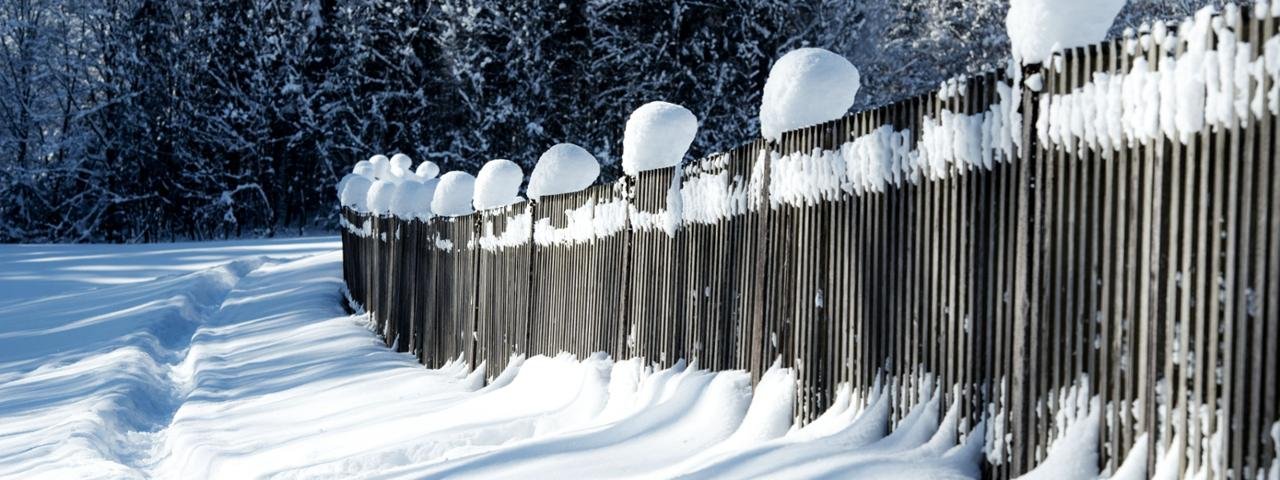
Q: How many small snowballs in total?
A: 4